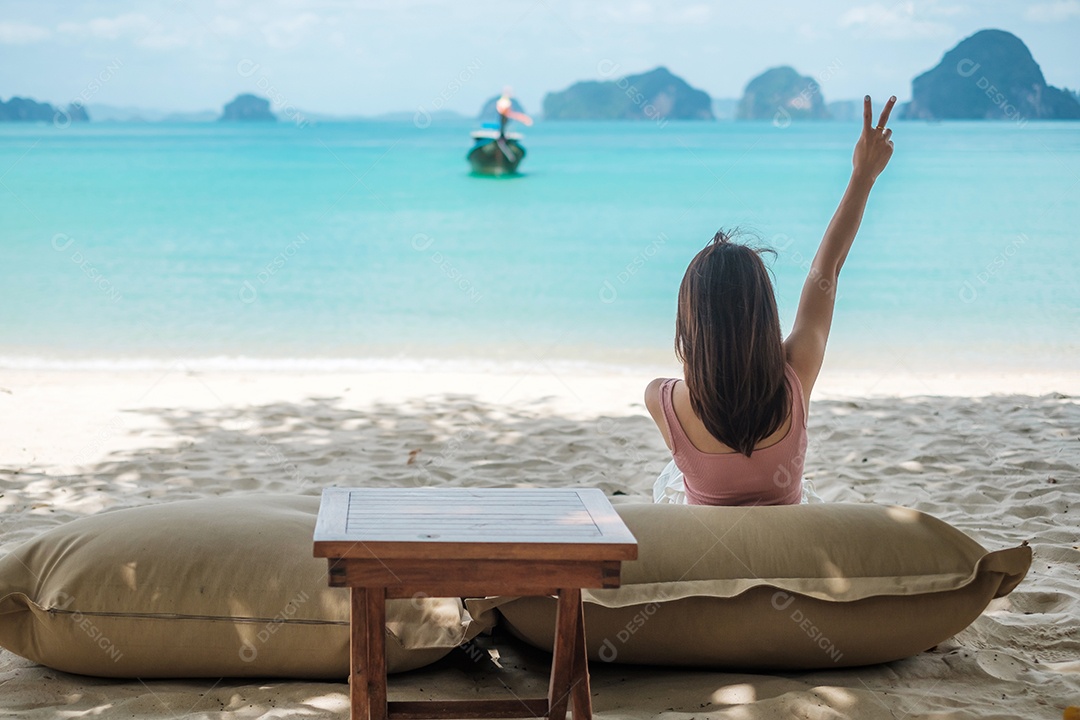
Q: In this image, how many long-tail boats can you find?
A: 1